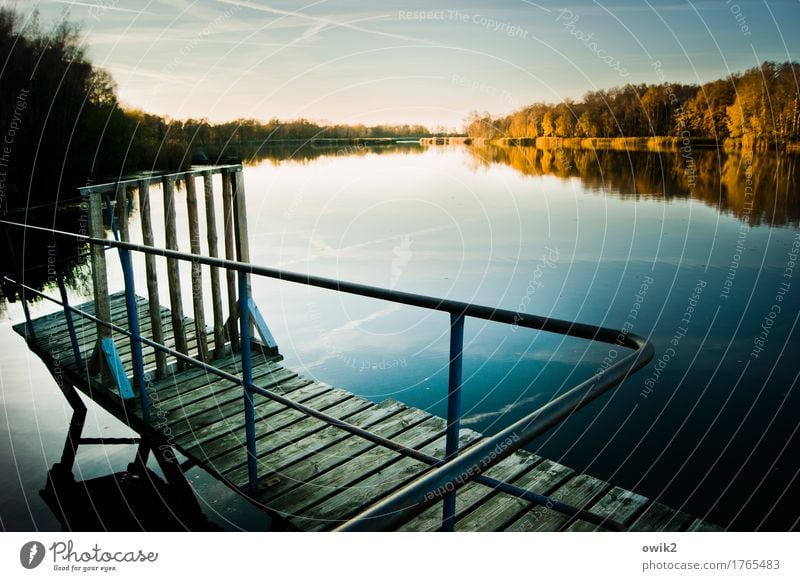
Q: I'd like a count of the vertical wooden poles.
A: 8